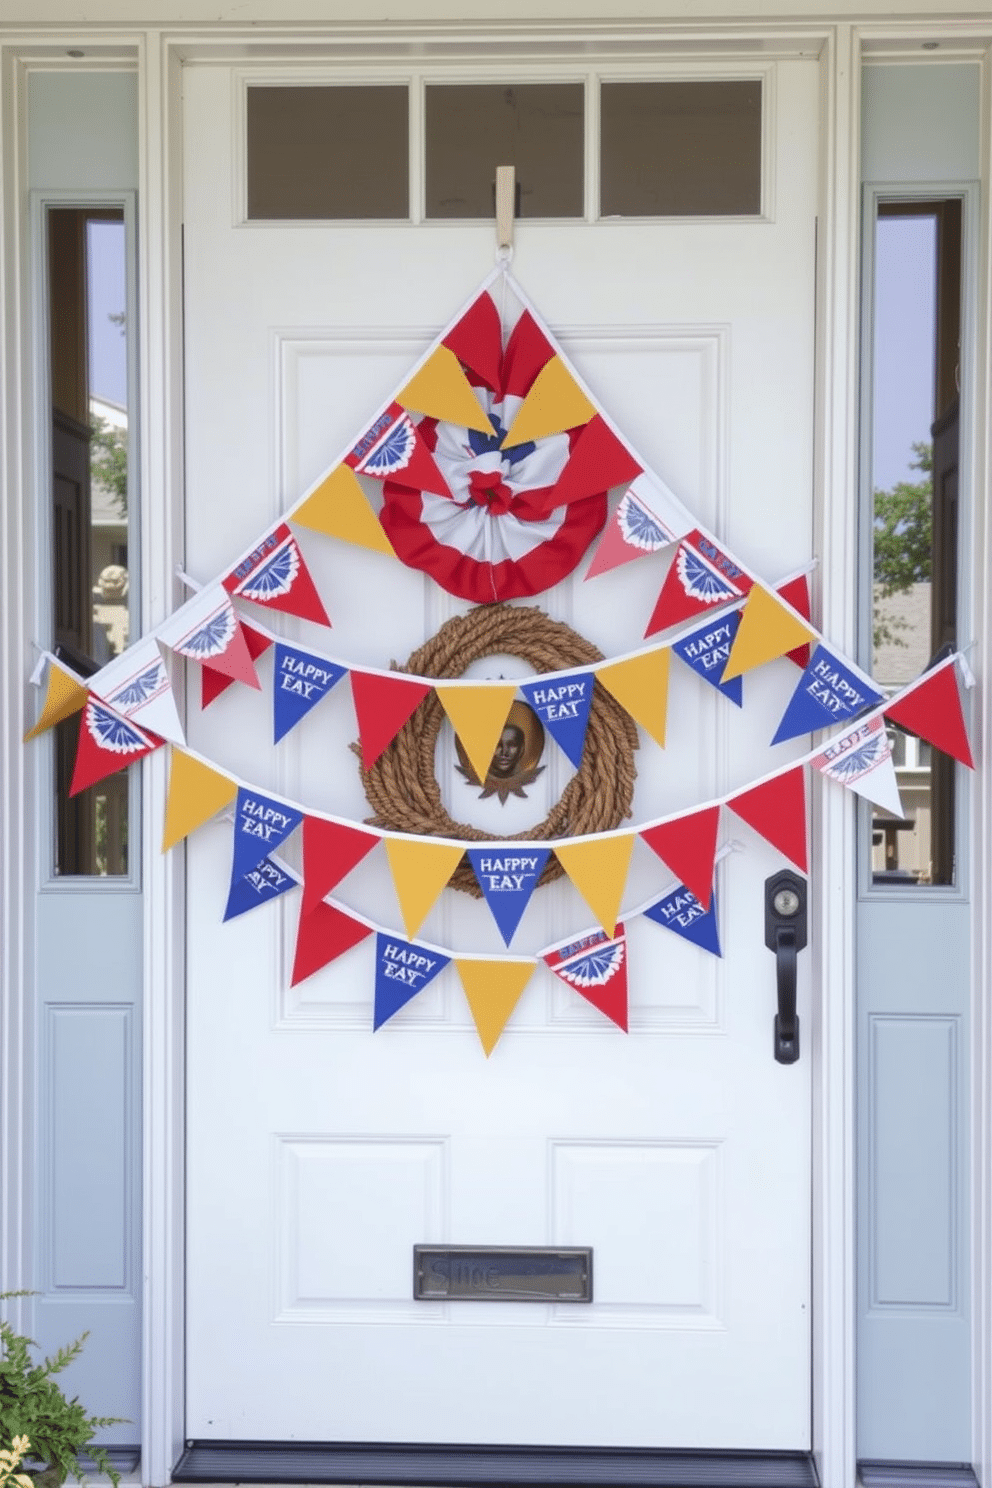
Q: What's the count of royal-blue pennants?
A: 9